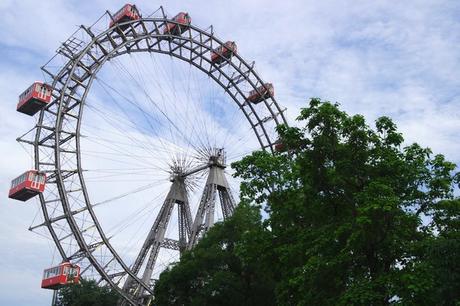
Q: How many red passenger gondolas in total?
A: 8